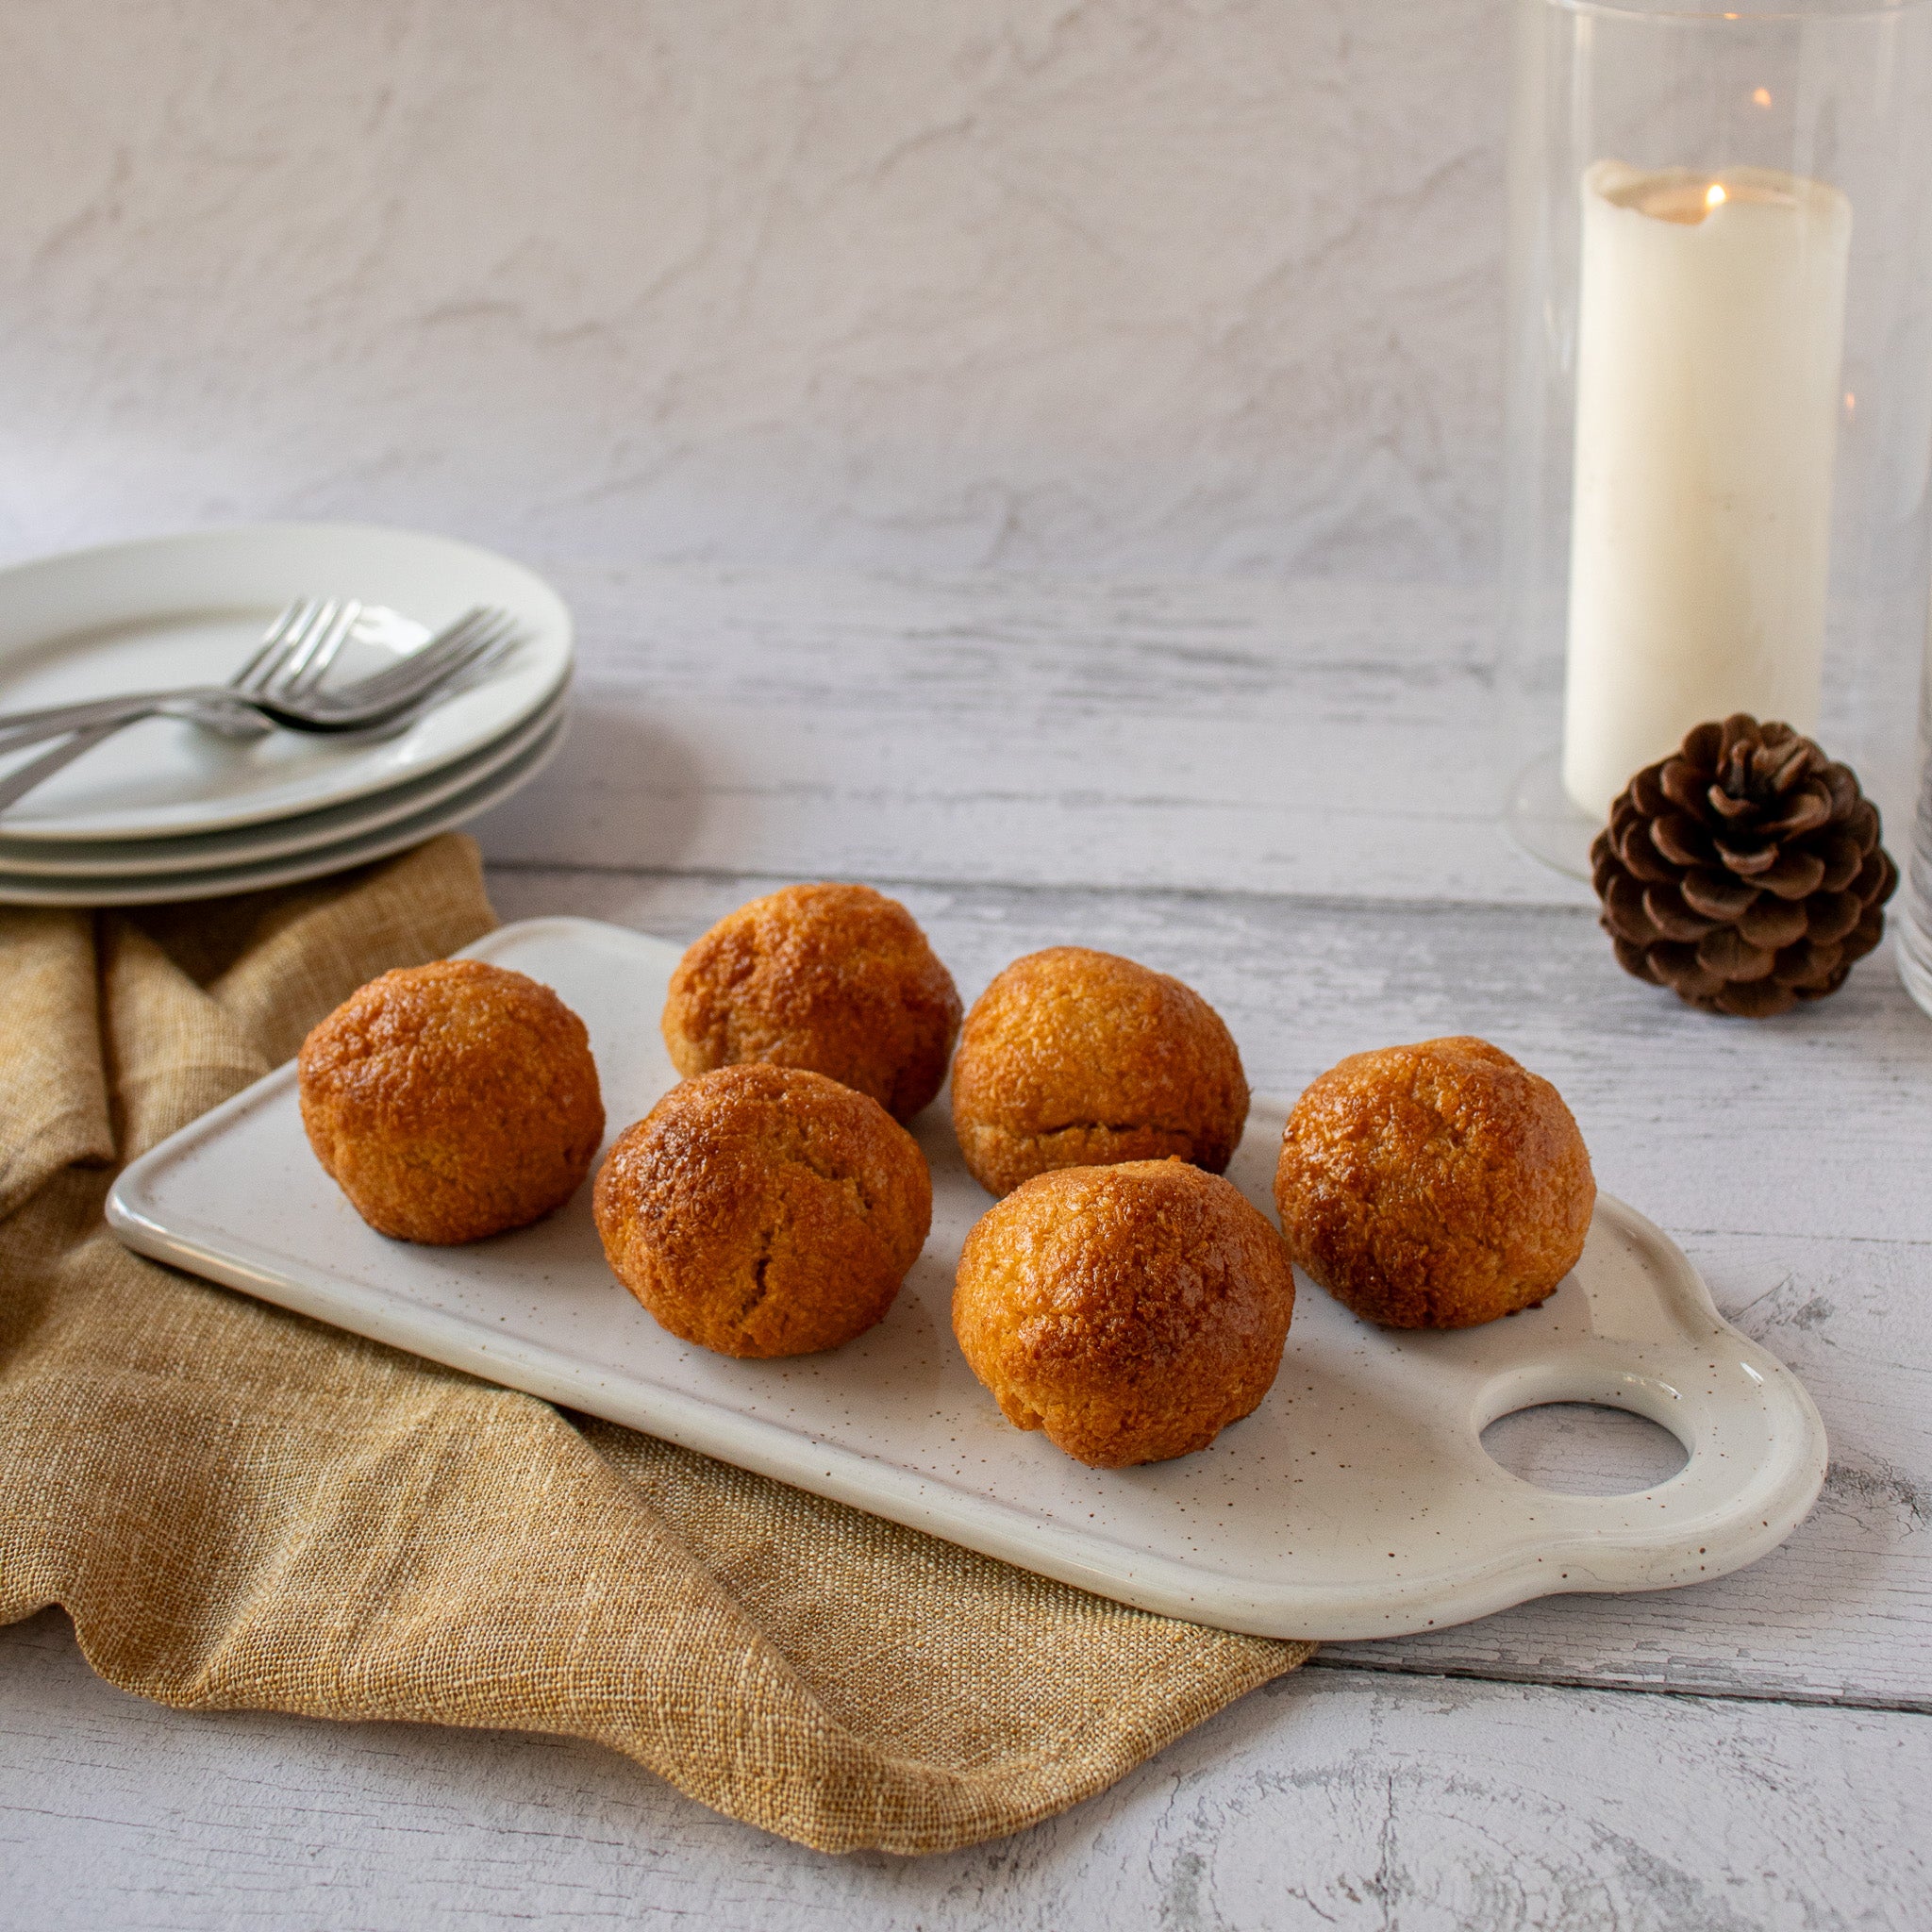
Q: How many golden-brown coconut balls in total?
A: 6